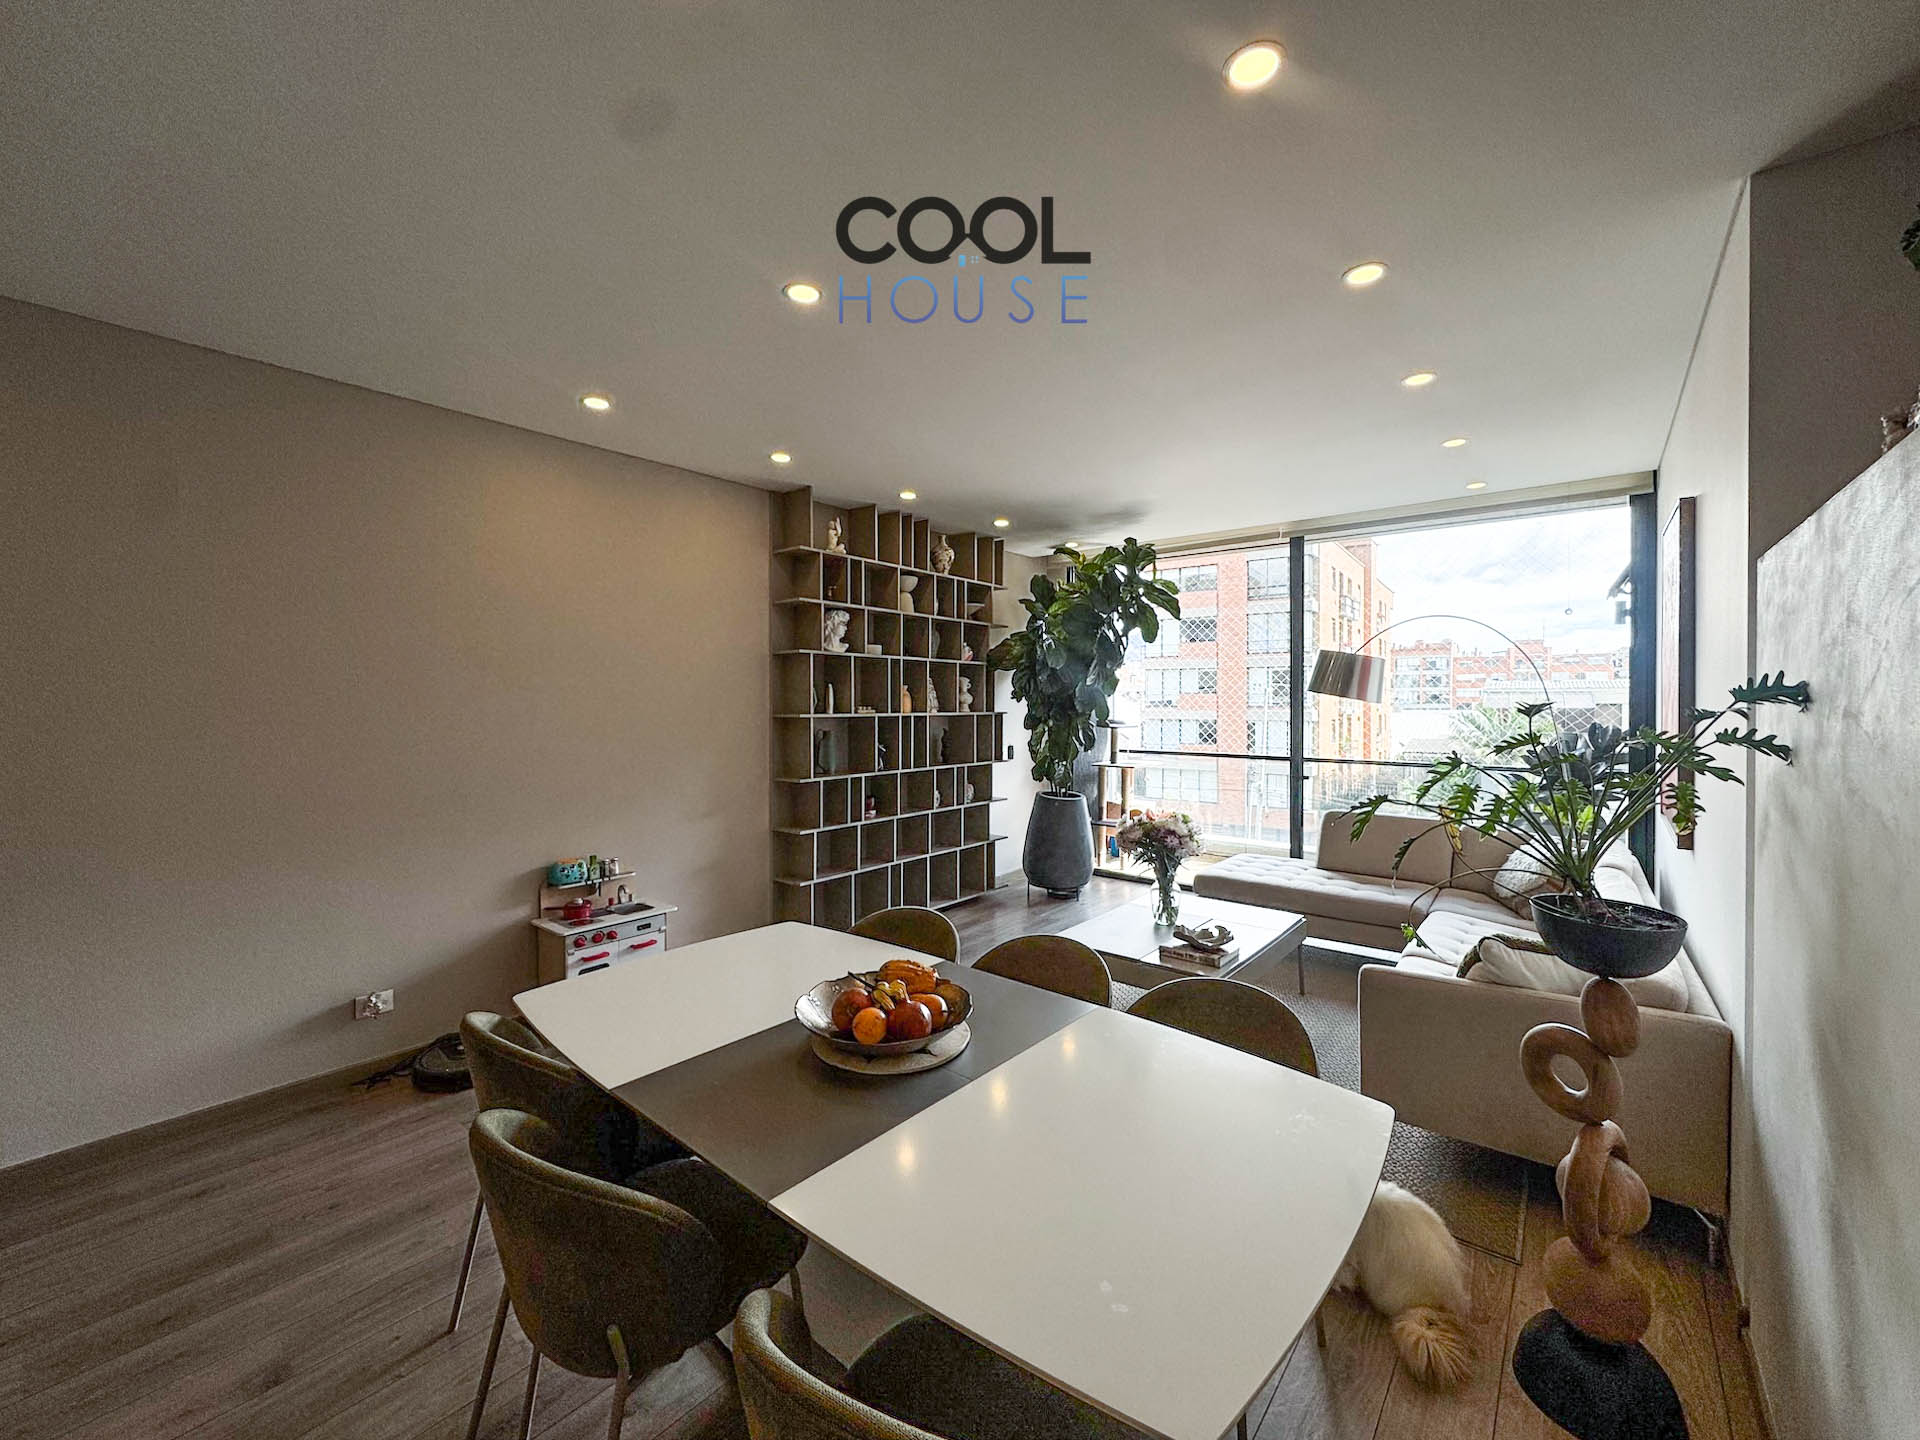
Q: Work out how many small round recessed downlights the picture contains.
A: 11